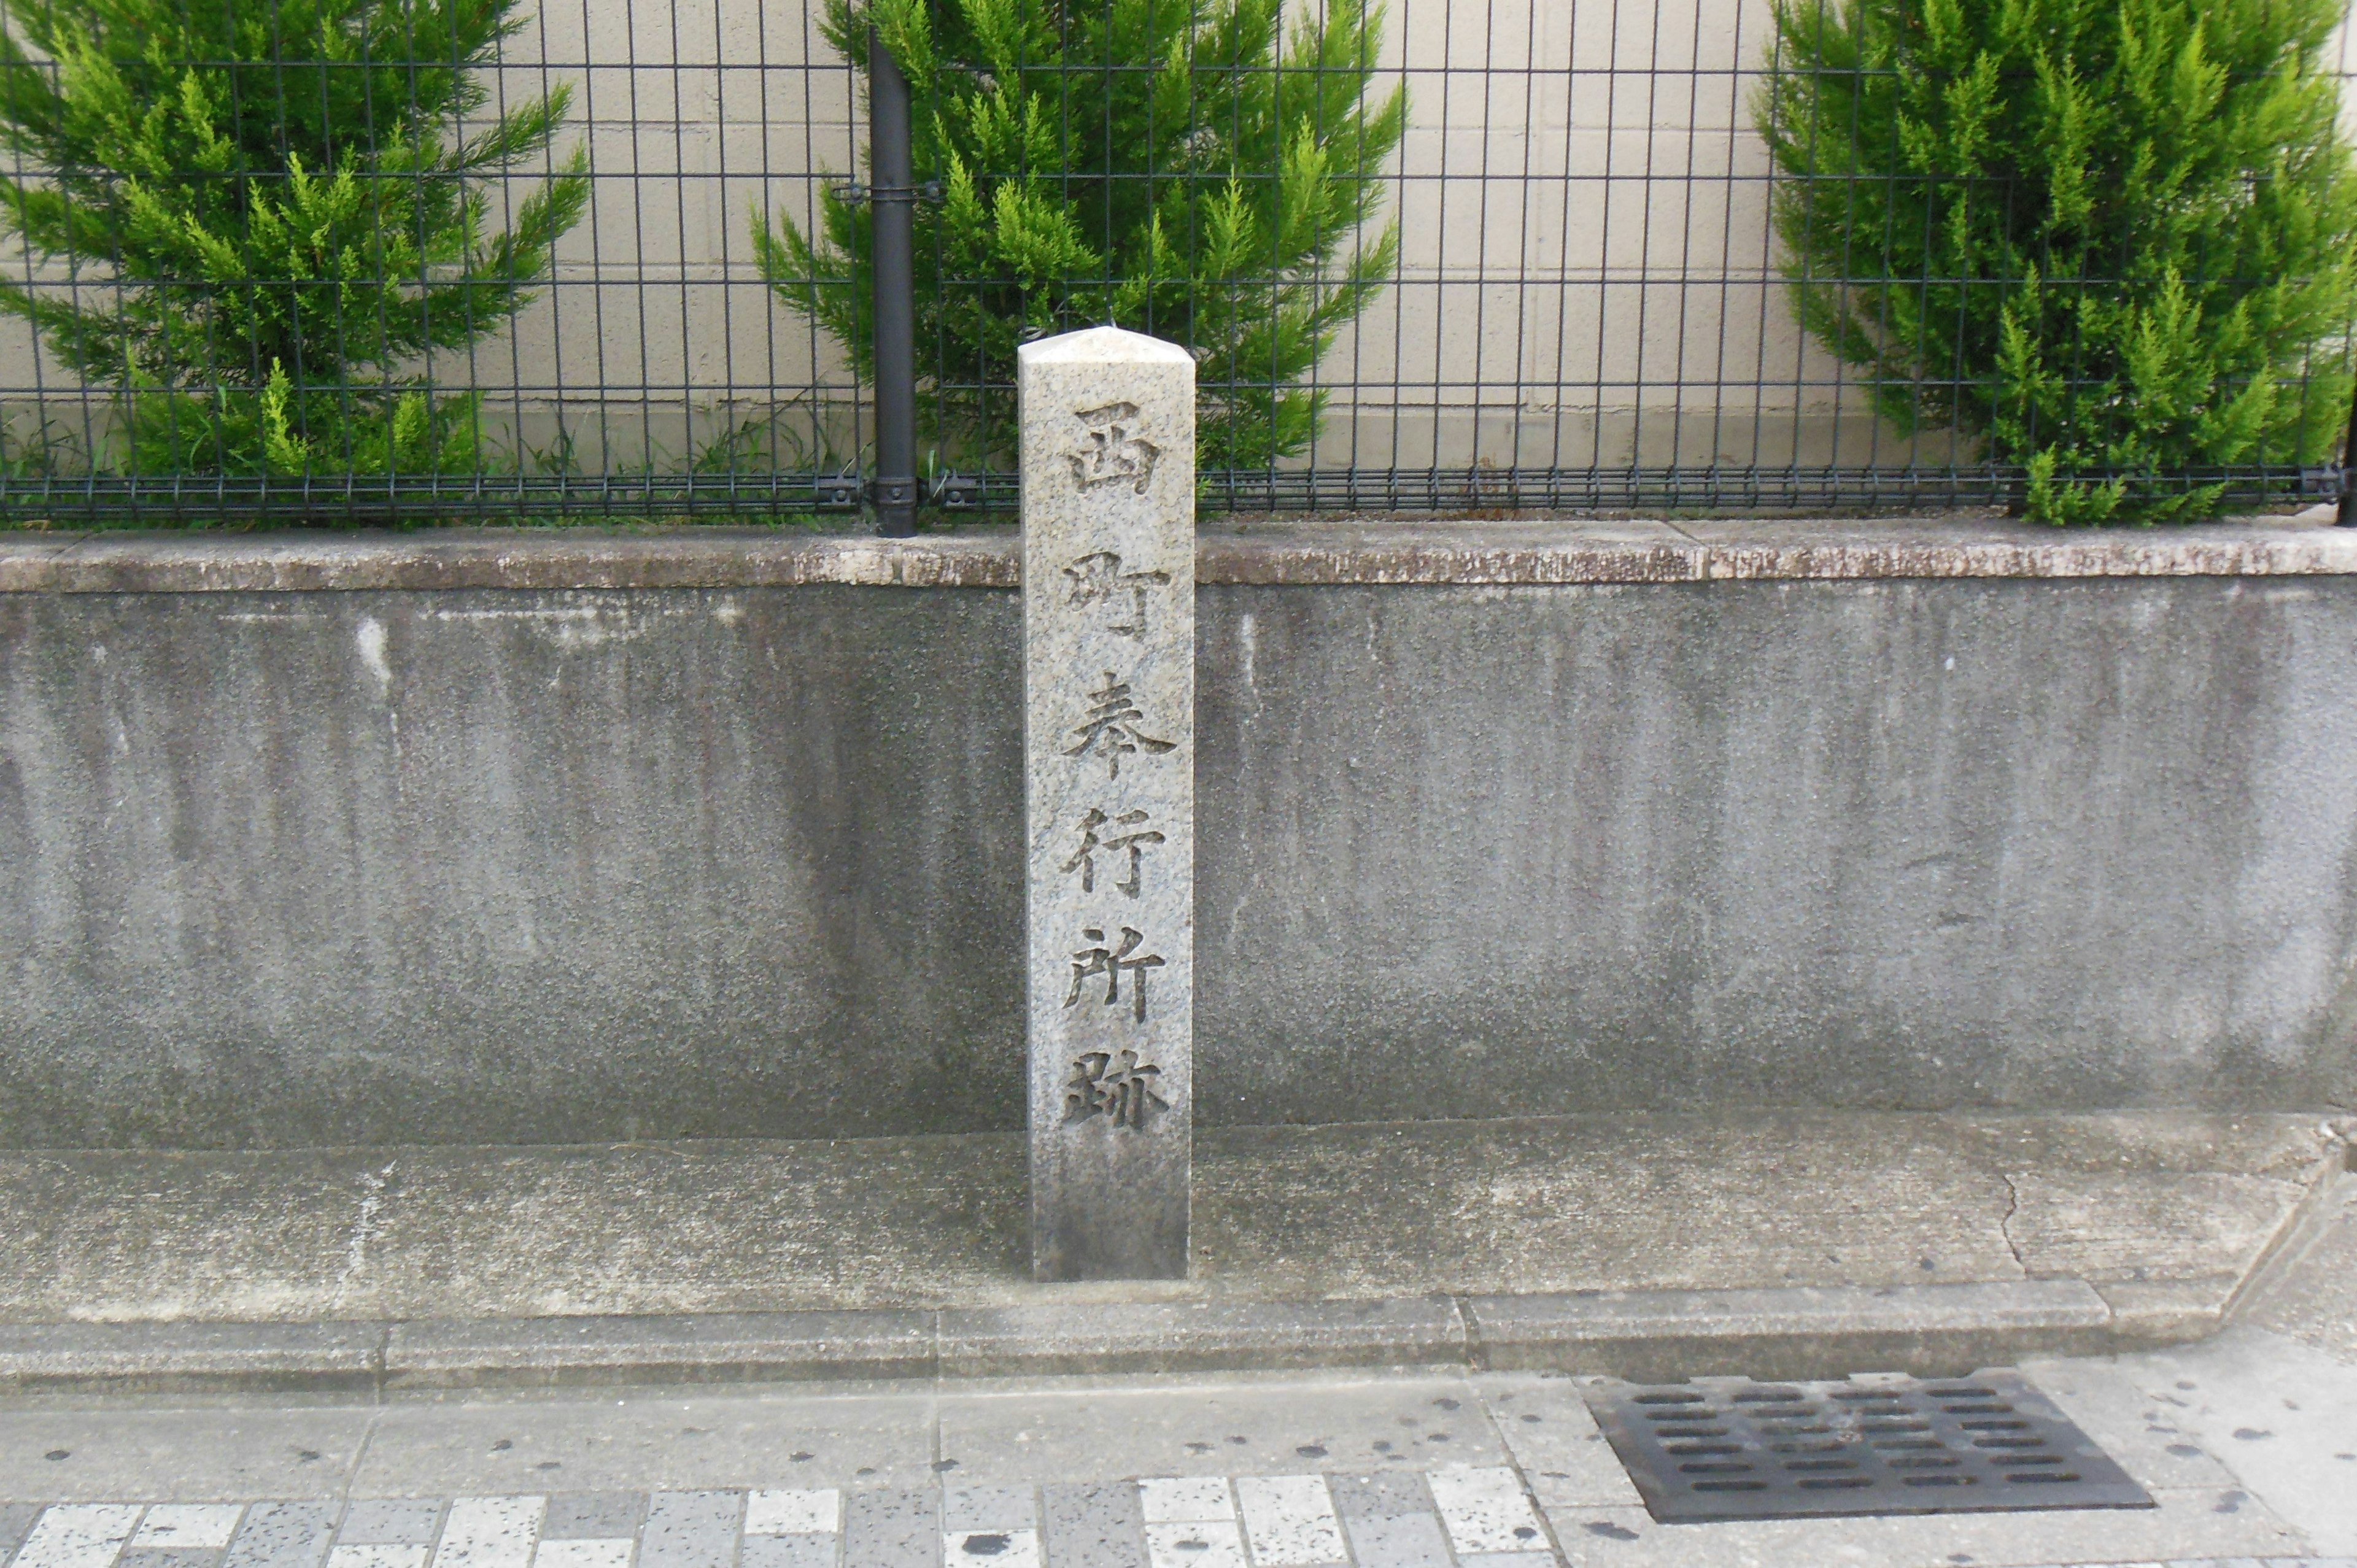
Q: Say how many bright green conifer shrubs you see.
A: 3